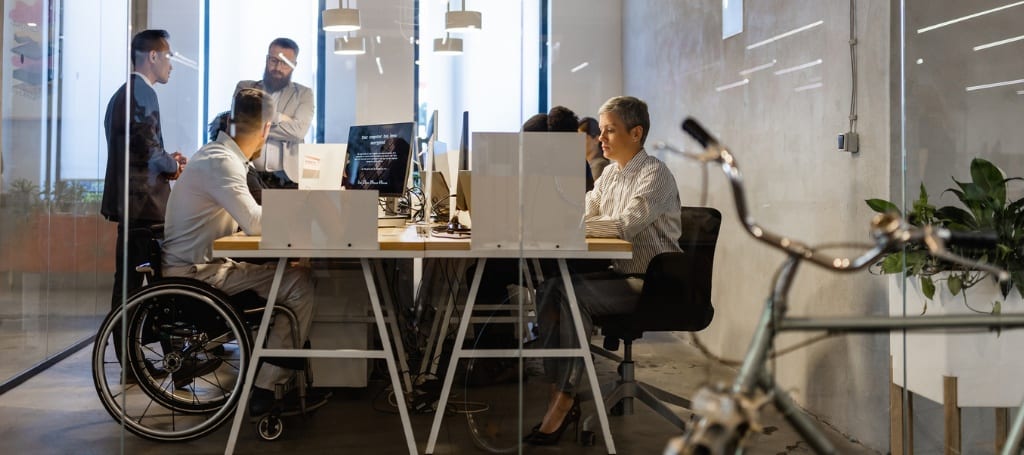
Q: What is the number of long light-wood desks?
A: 2